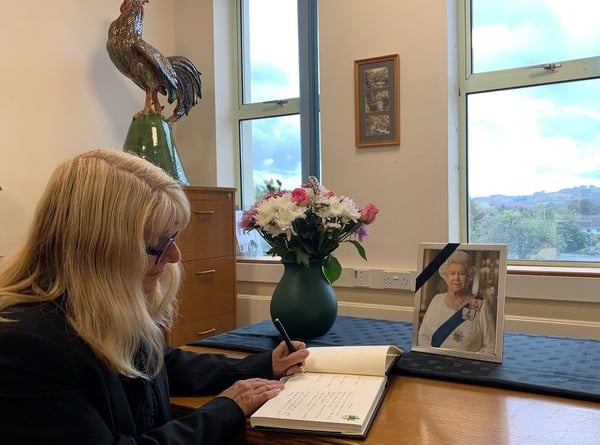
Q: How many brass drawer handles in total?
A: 3